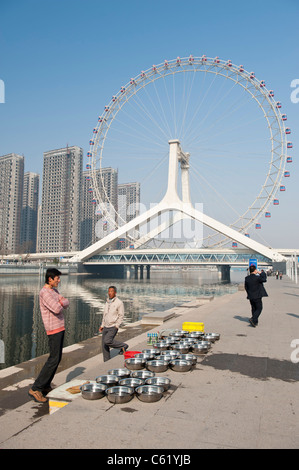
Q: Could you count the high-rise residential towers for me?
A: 5